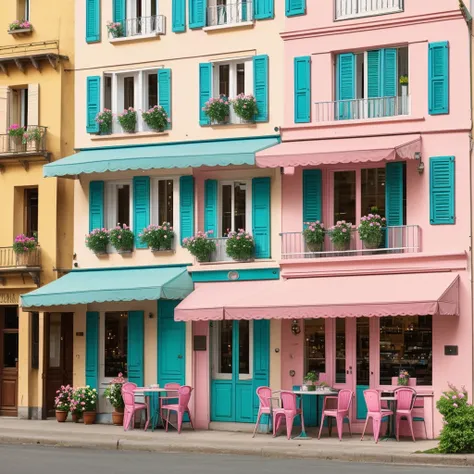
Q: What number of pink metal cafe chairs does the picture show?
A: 8